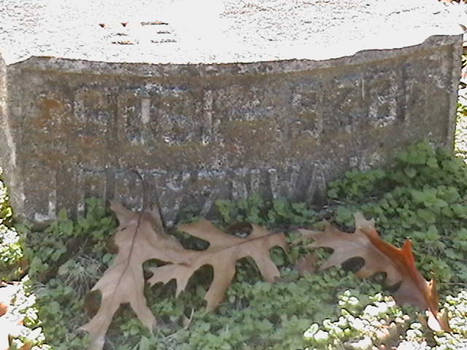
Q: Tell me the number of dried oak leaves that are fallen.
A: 3